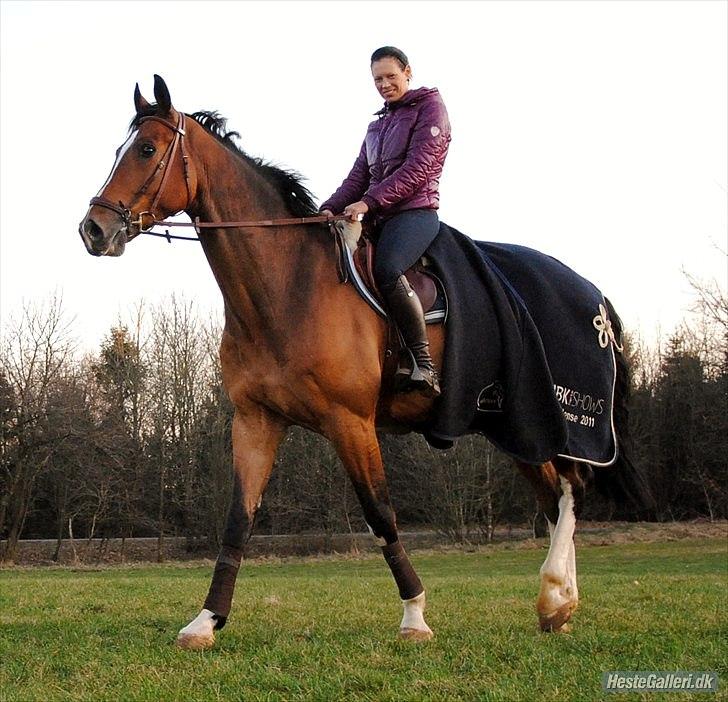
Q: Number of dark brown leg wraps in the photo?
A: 2